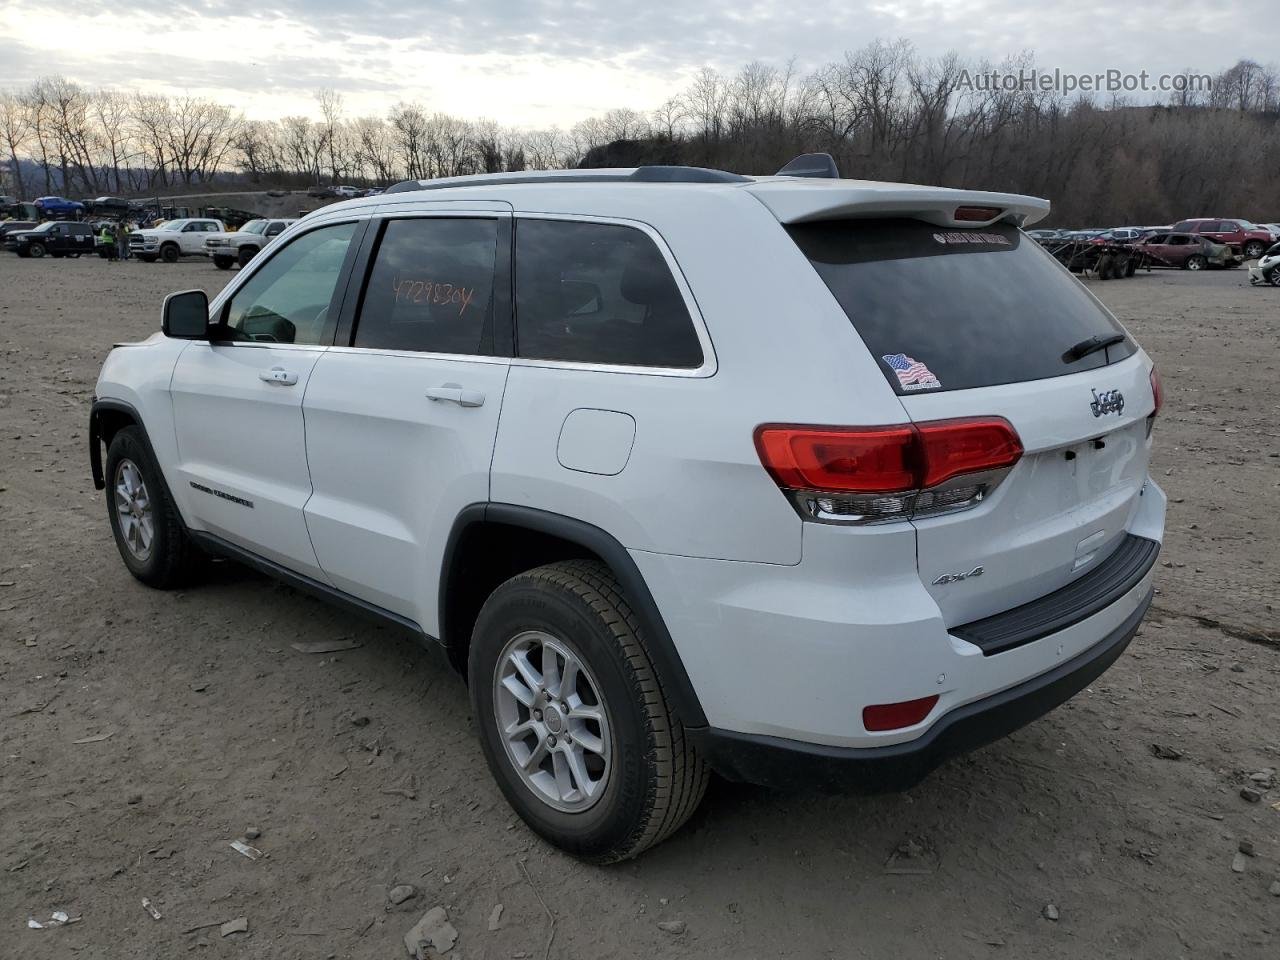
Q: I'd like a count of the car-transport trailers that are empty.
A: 1